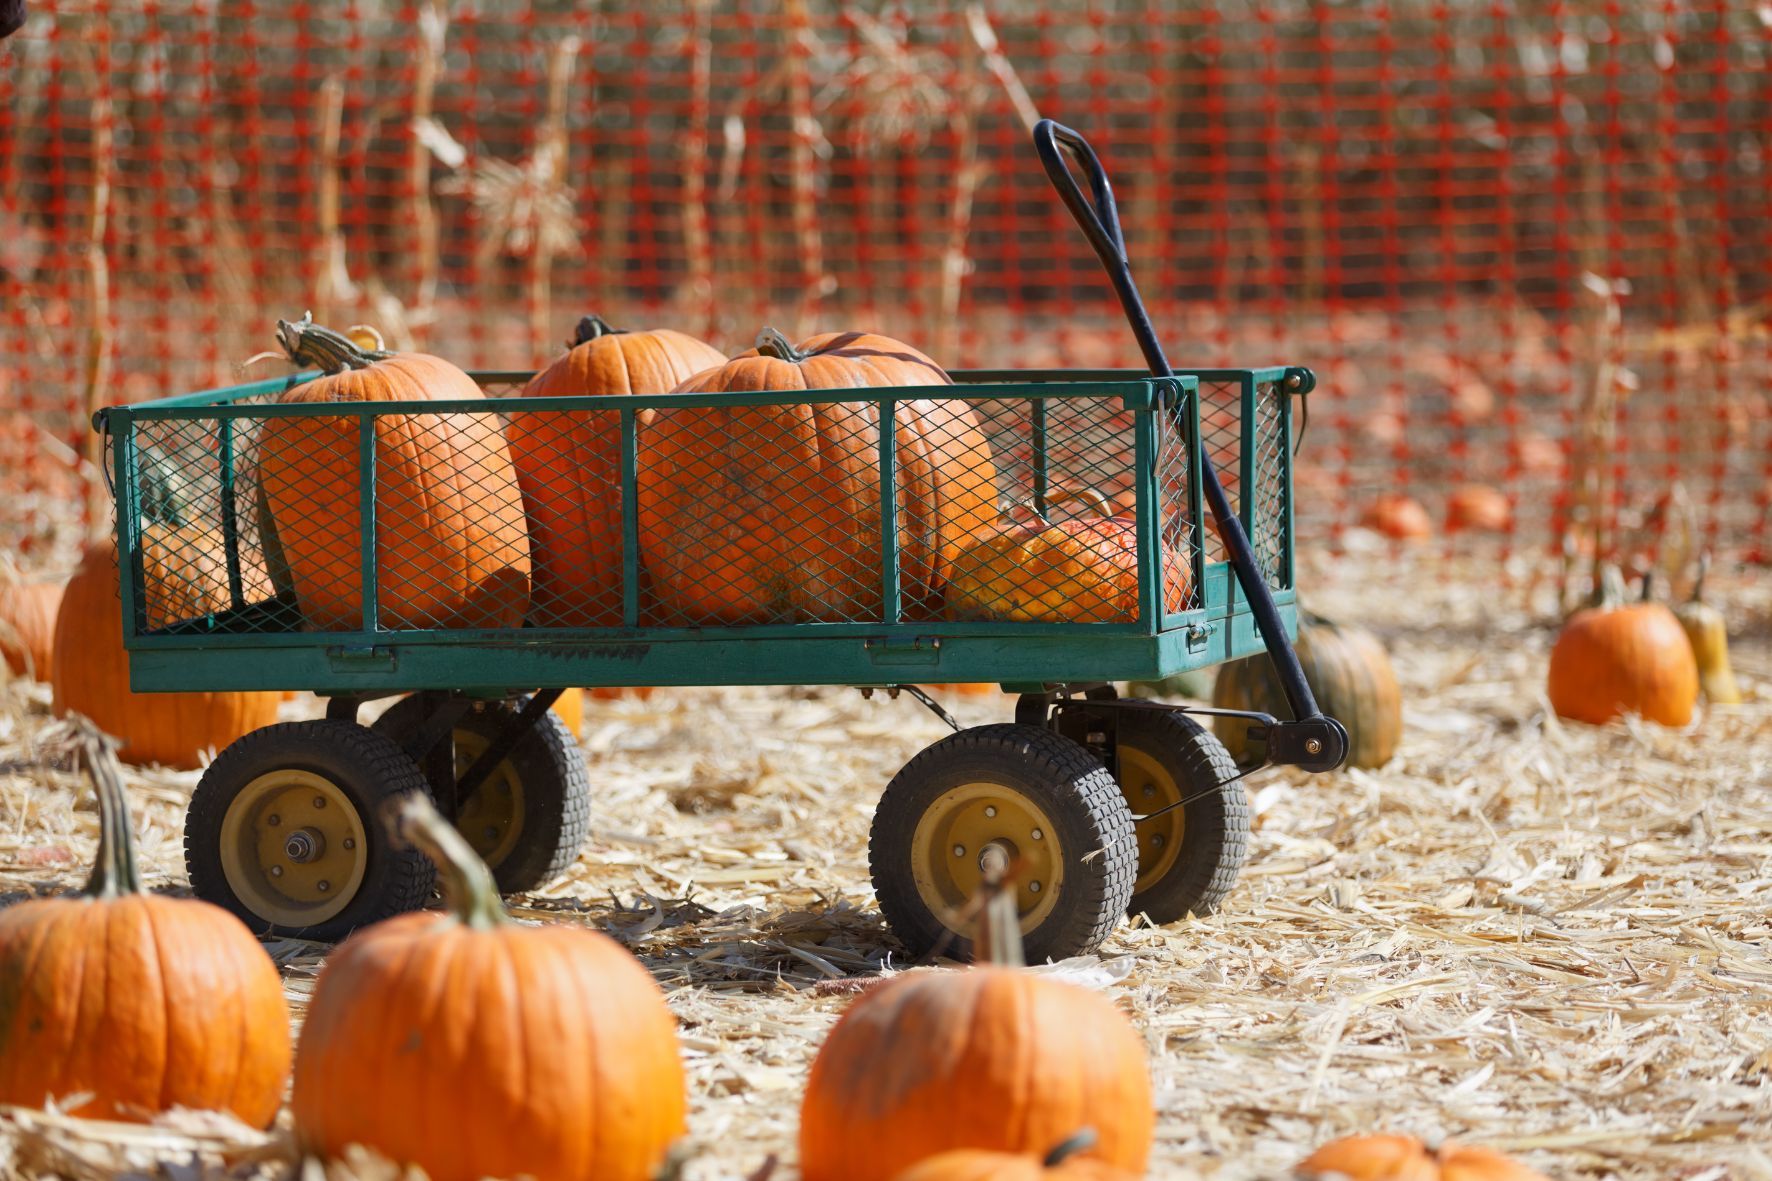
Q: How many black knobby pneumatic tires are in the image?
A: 4